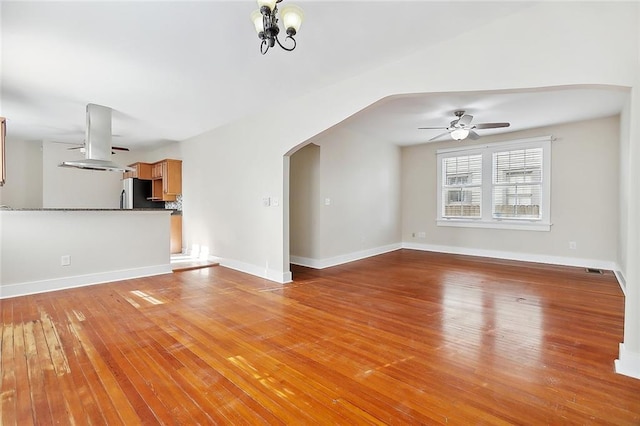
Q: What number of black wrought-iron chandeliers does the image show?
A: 1